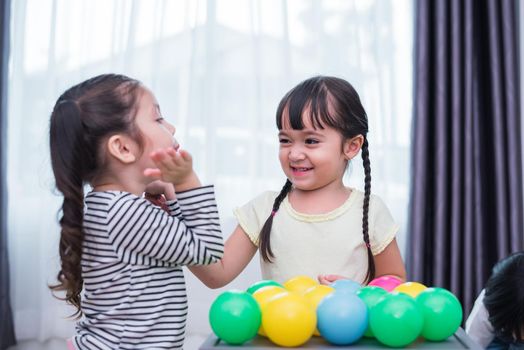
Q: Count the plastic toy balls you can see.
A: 13